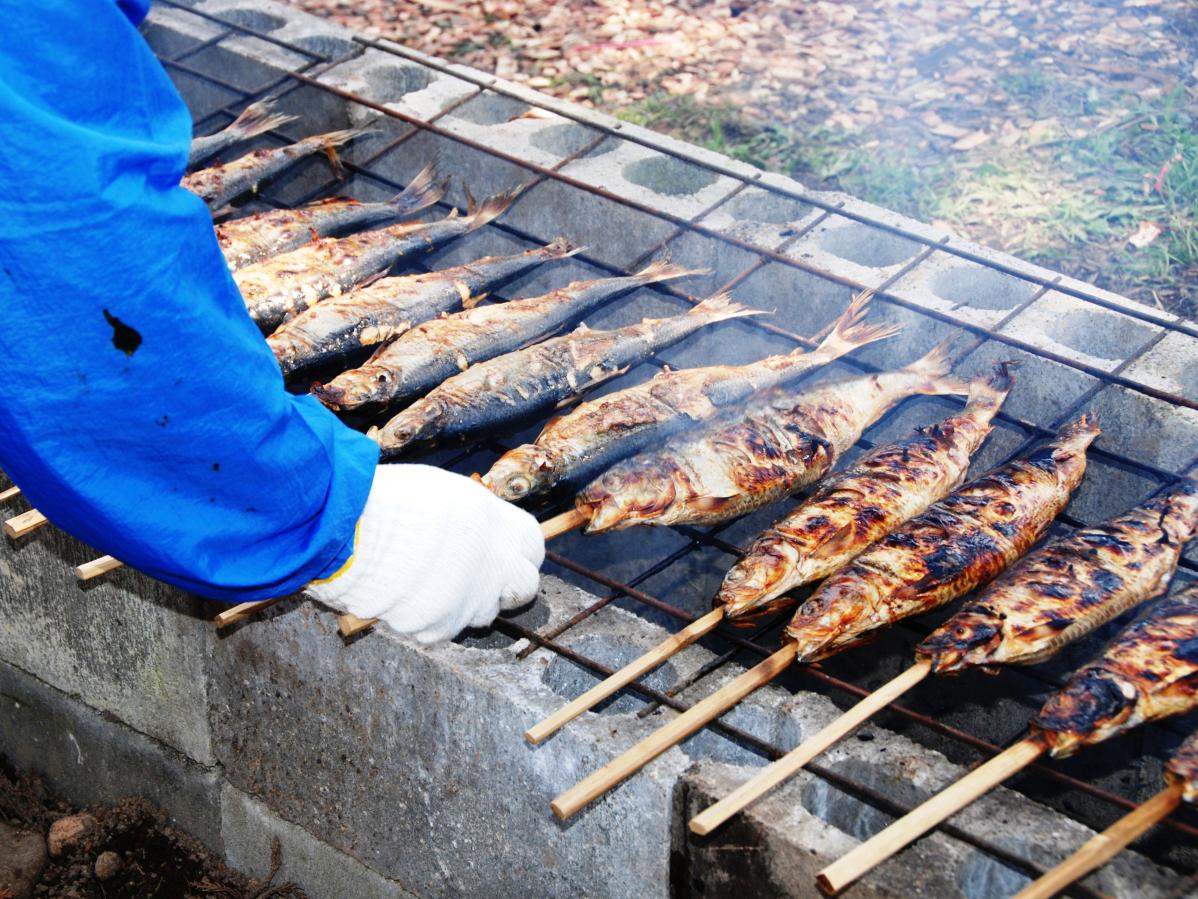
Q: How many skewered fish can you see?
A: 14